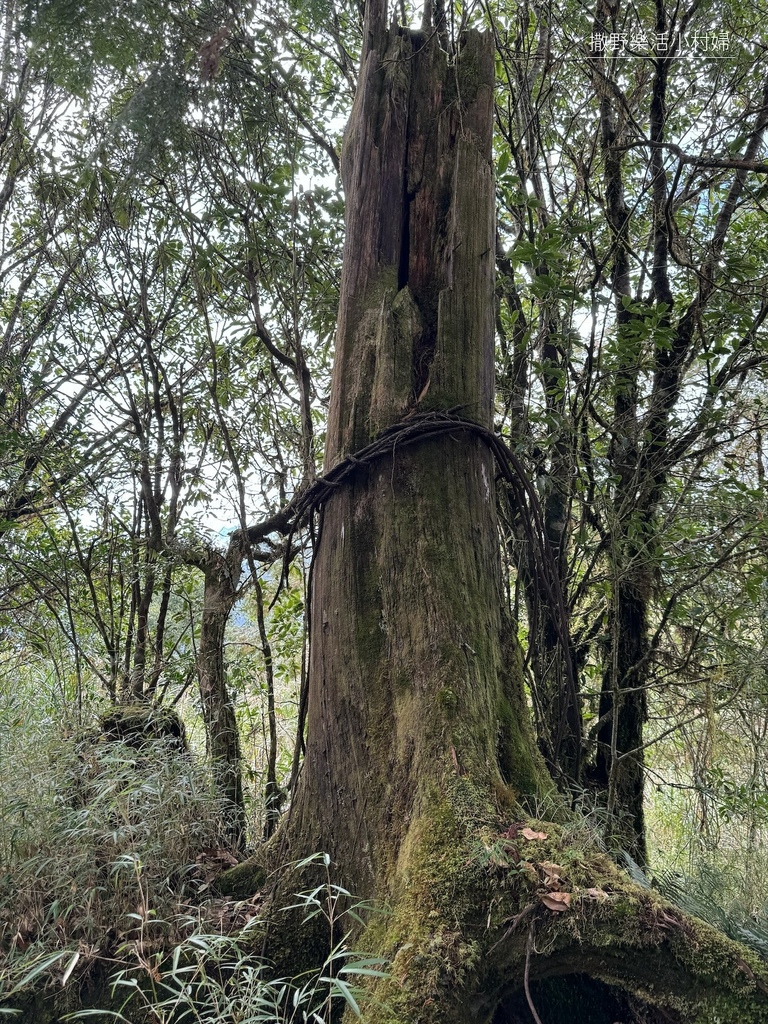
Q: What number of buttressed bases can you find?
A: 1